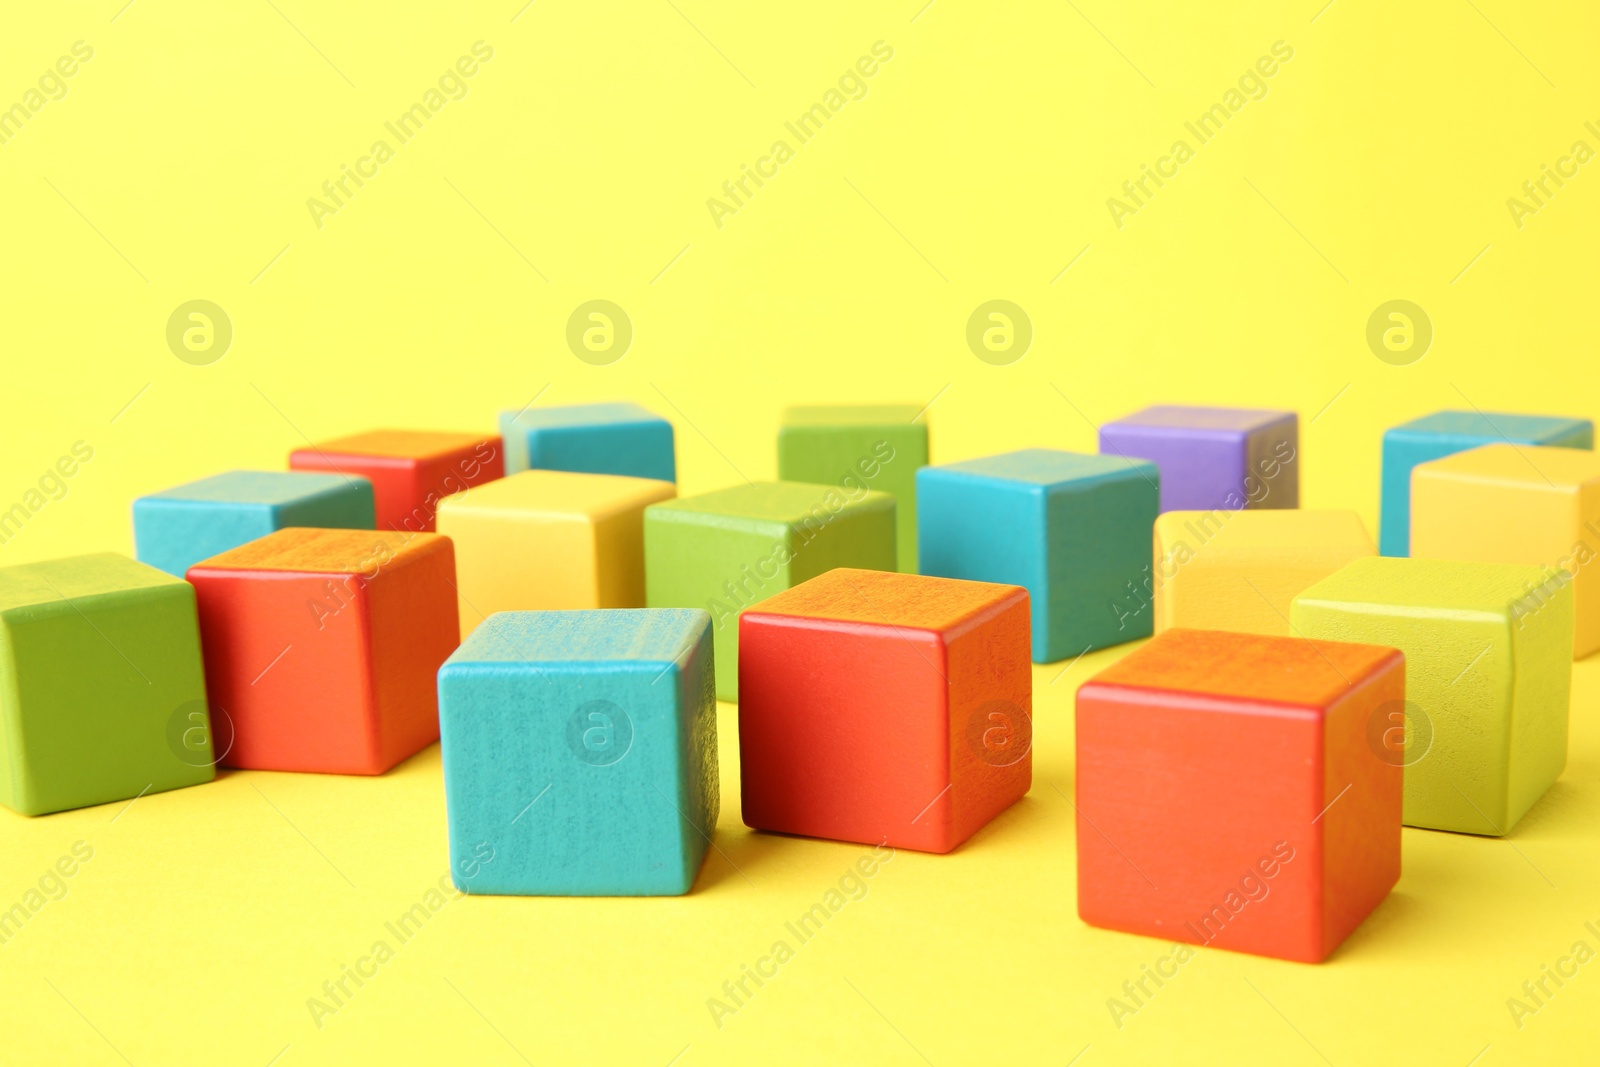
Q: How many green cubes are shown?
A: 4